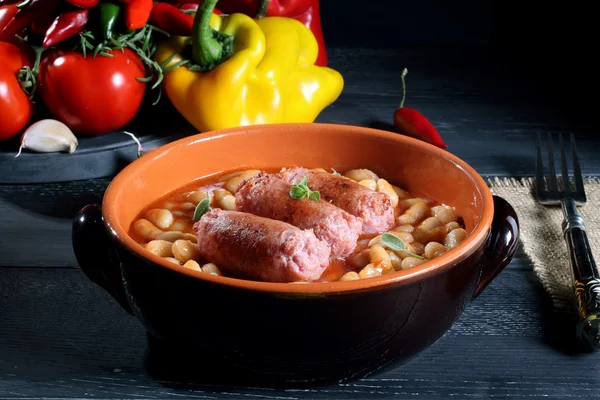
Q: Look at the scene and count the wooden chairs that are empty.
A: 0